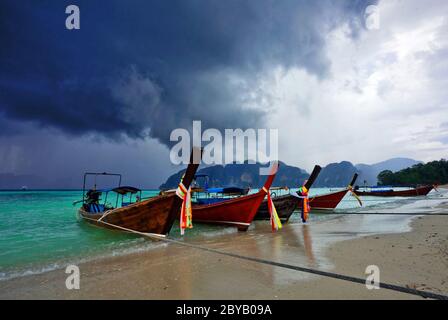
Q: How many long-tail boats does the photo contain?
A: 5